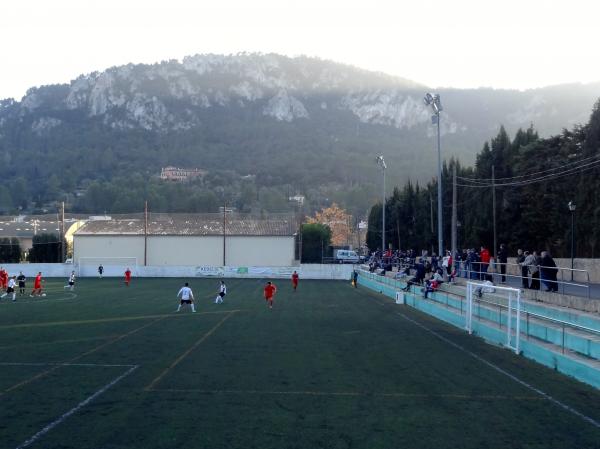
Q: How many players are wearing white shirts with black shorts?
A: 4